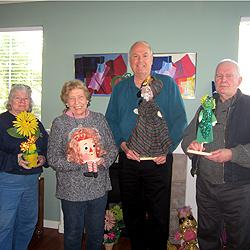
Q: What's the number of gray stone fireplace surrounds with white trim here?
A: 1